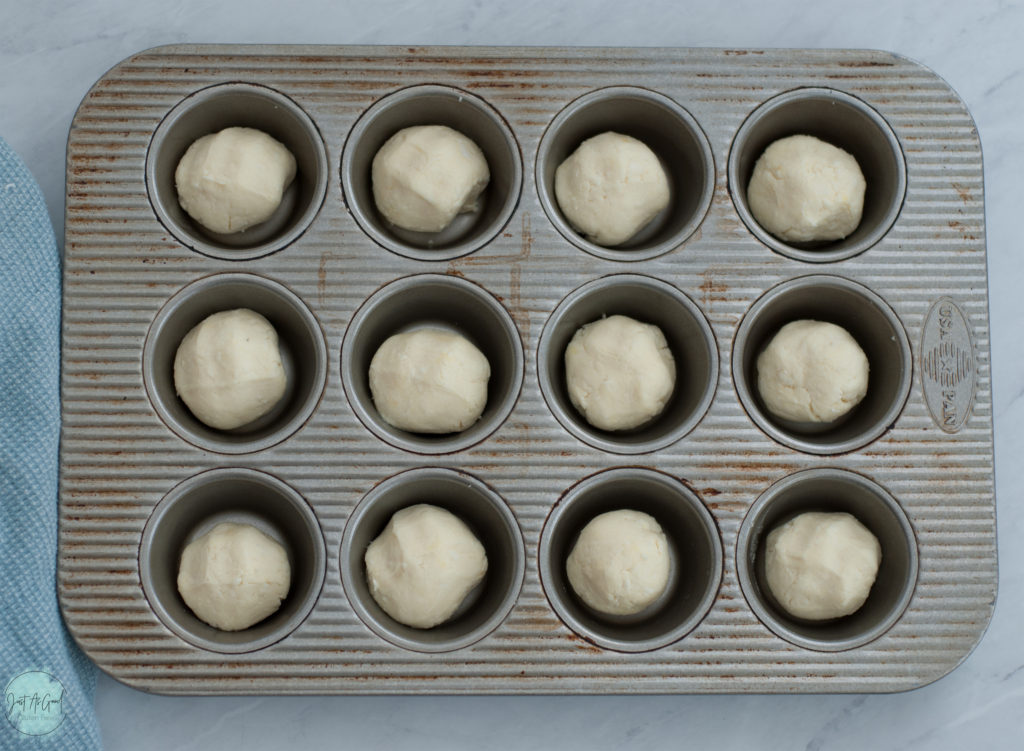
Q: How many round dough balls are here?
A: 12